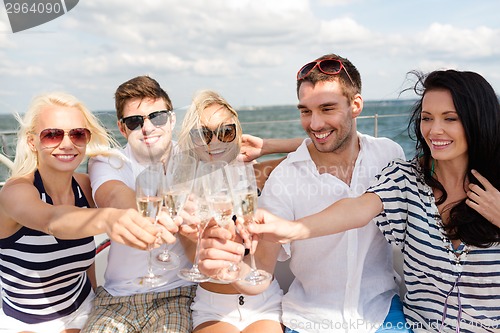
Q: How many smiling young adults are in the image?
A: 5